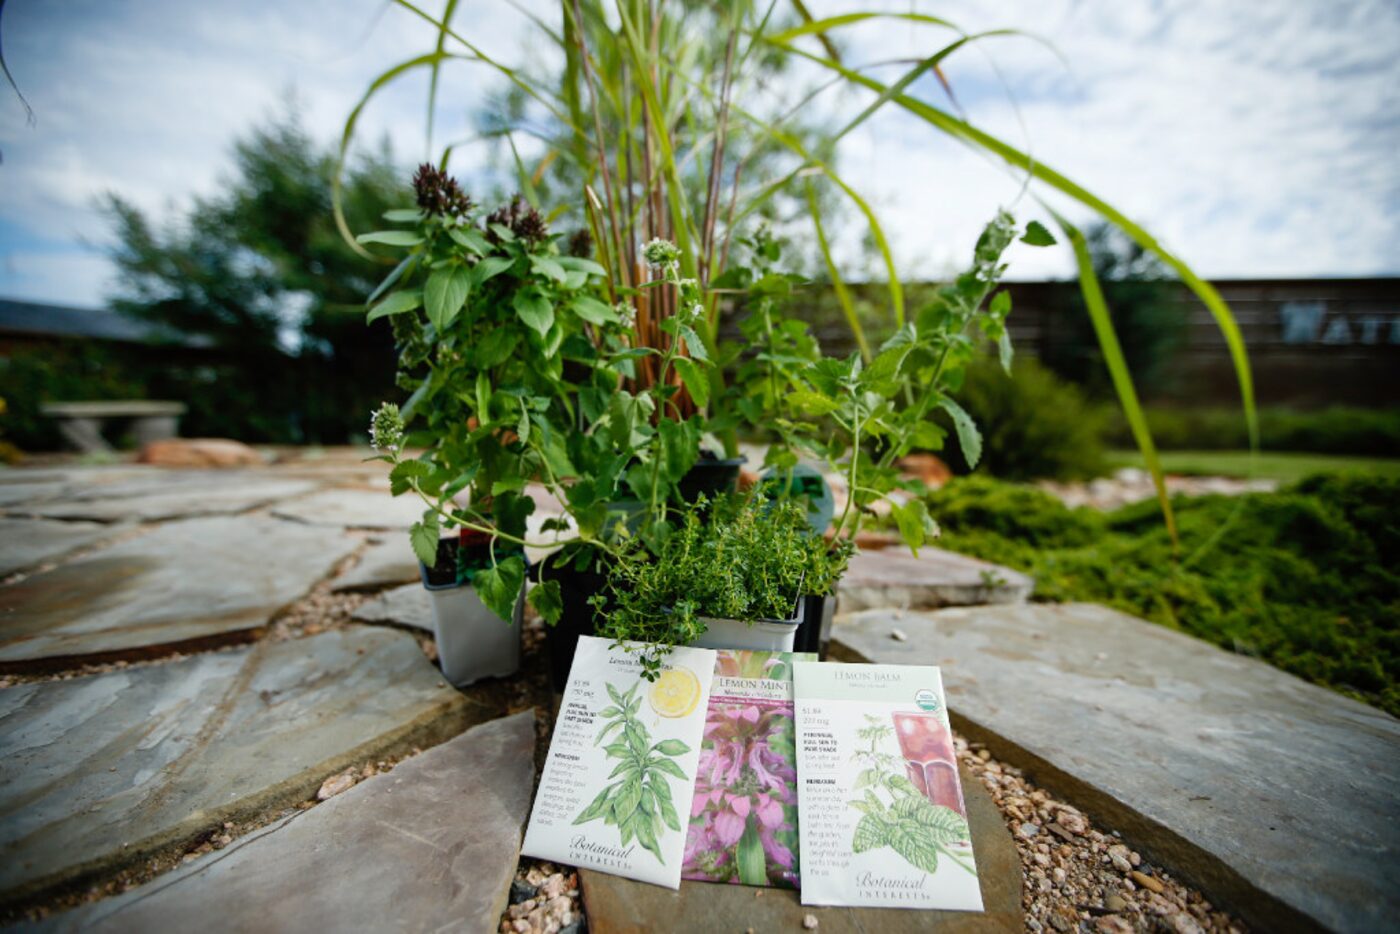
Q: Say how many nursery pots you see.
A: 5